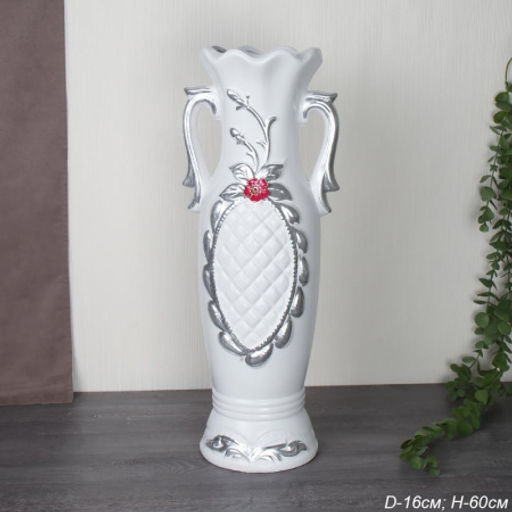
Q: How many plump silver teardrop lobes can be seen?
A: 11